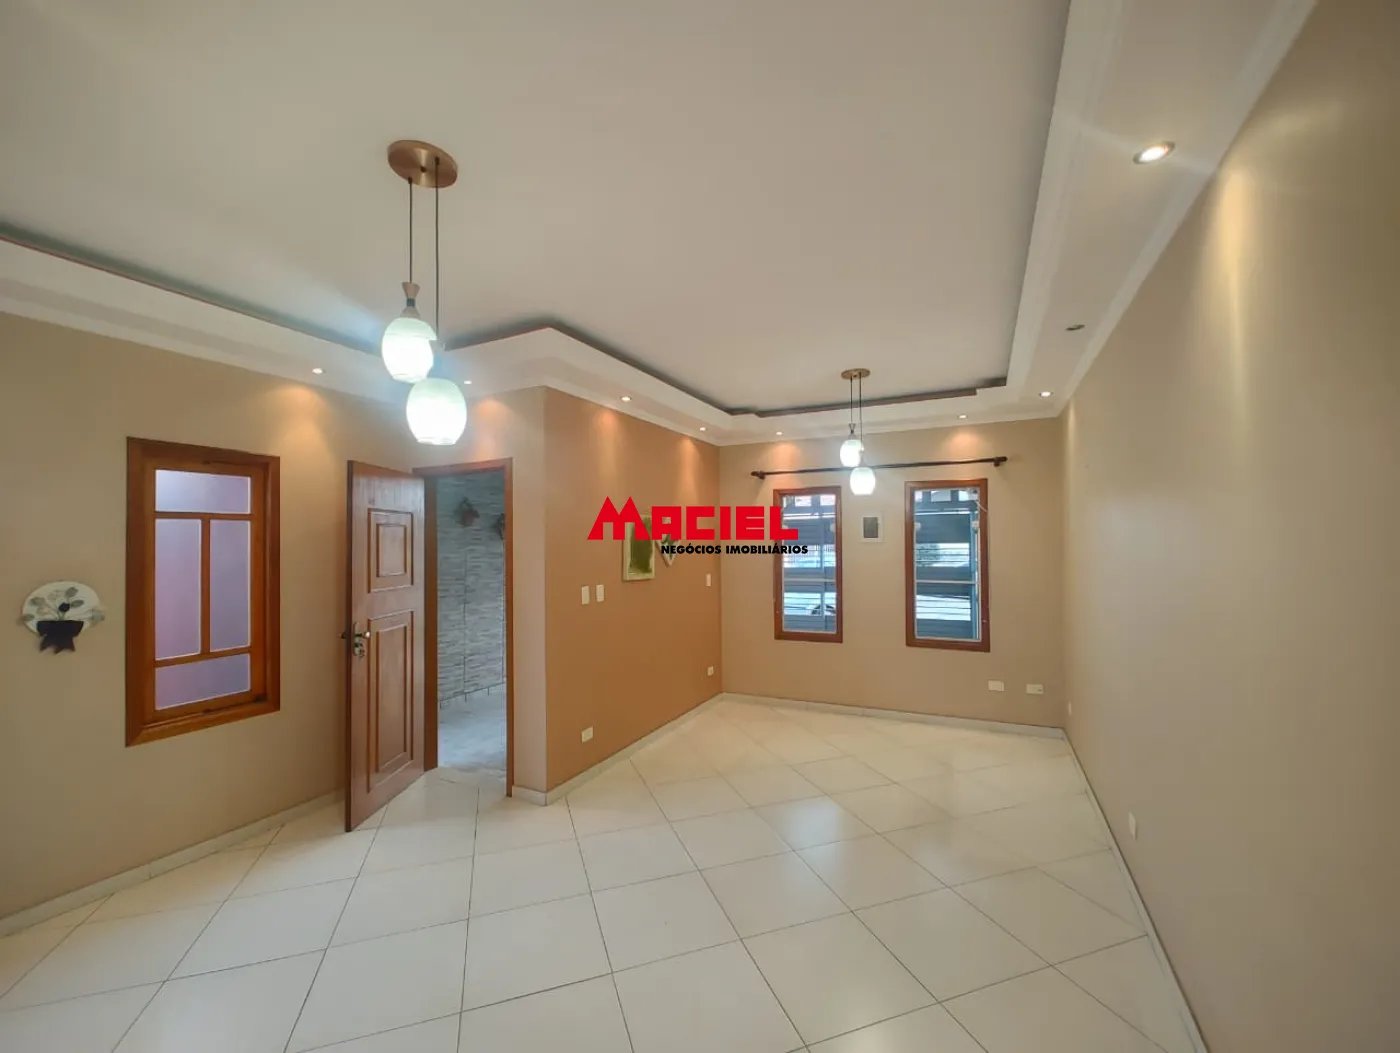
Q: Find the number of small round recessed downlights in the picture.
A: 9